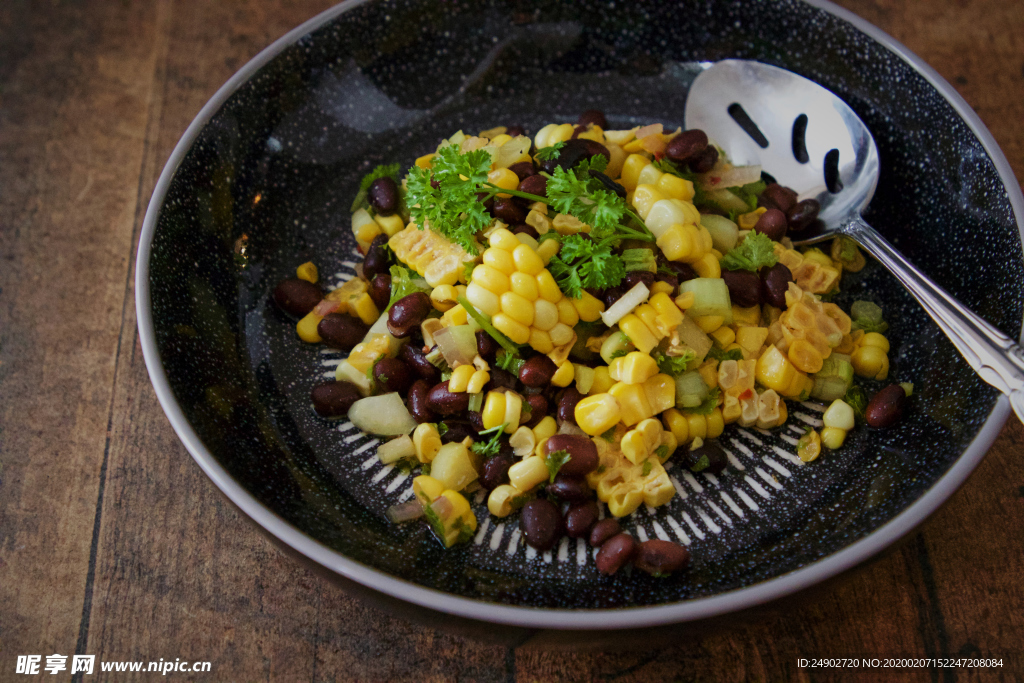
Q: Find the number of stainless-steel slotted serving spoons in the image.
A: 1